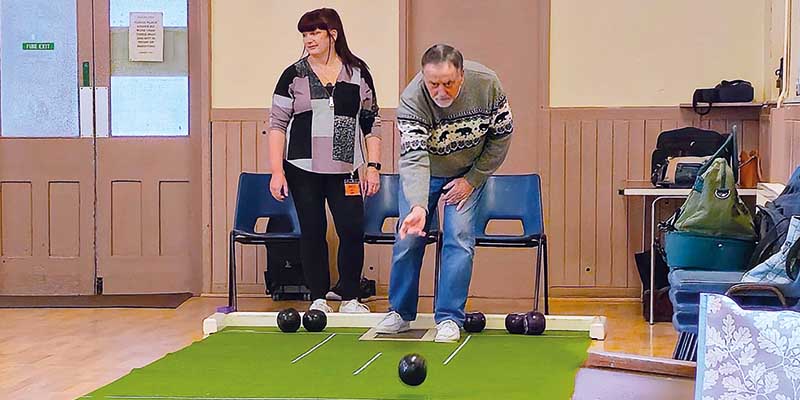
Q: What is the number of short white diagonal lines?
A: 3